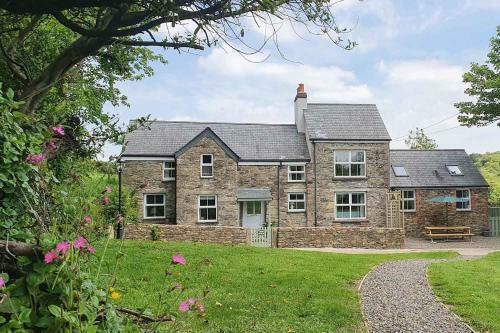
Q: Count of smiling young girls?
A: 0